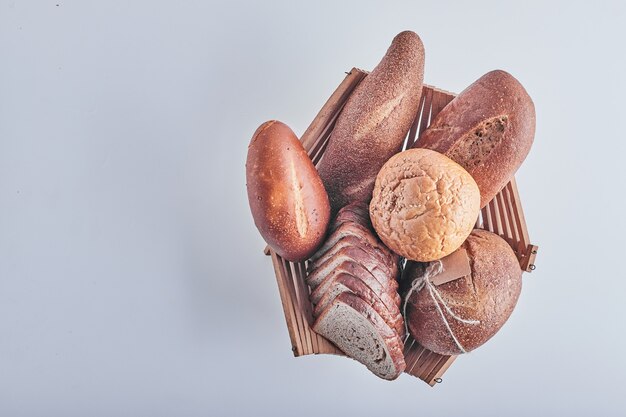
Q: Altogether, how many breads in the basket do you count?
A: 6